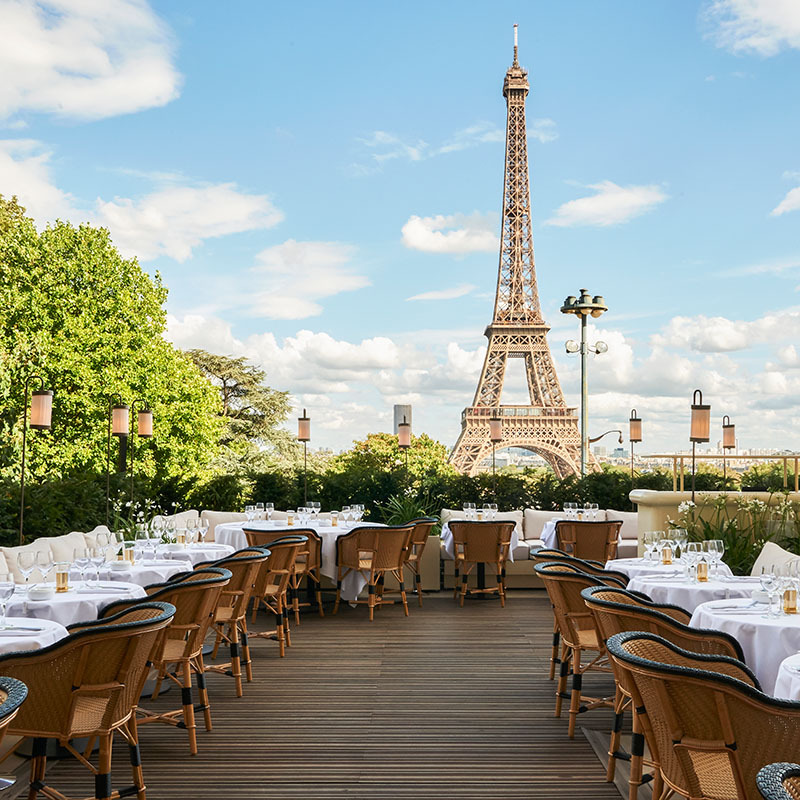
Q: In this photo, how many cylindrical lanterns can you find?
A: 9